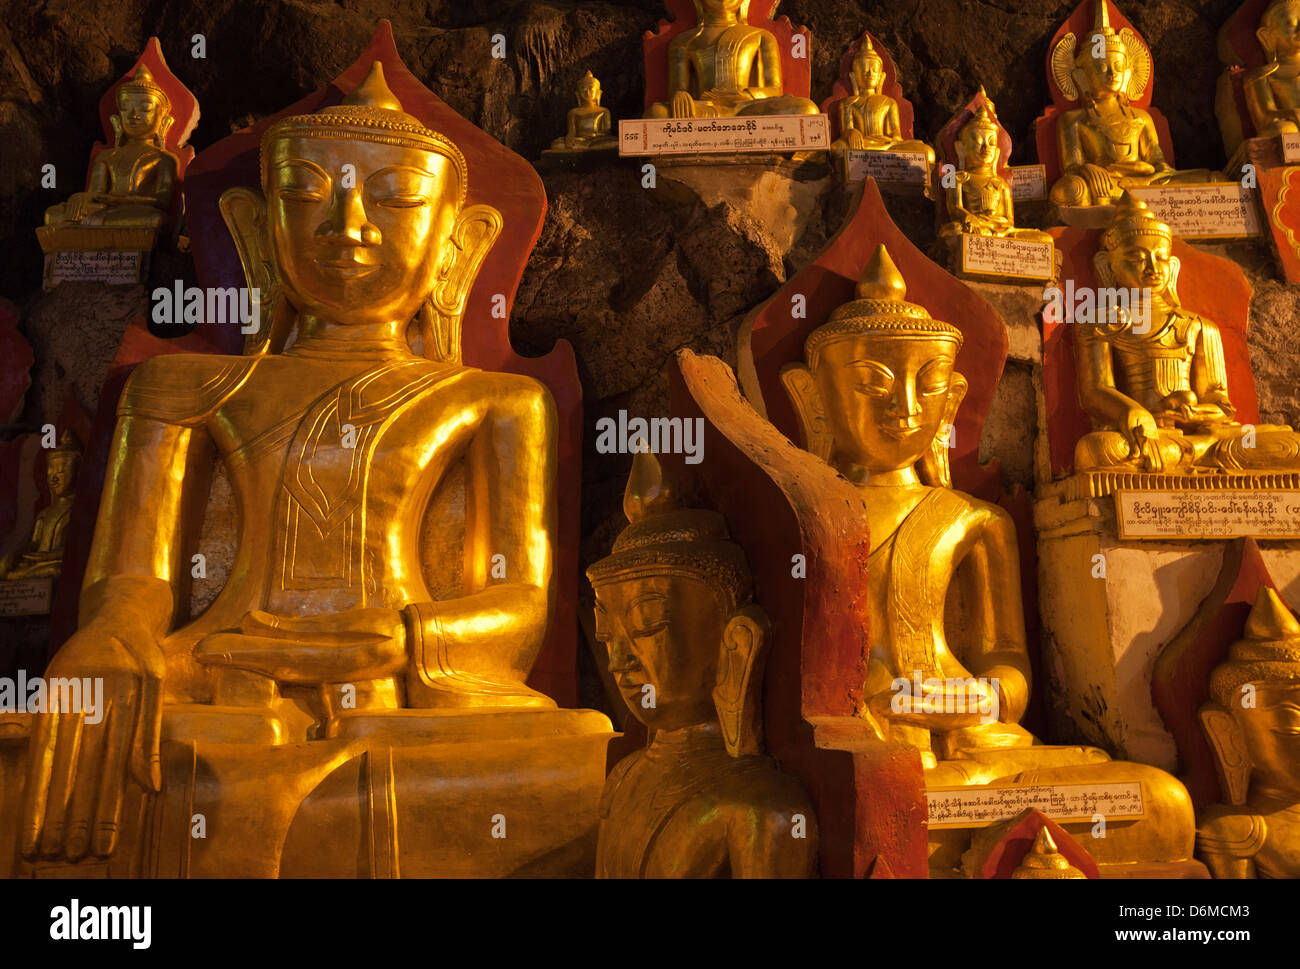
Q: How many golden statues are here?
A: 14